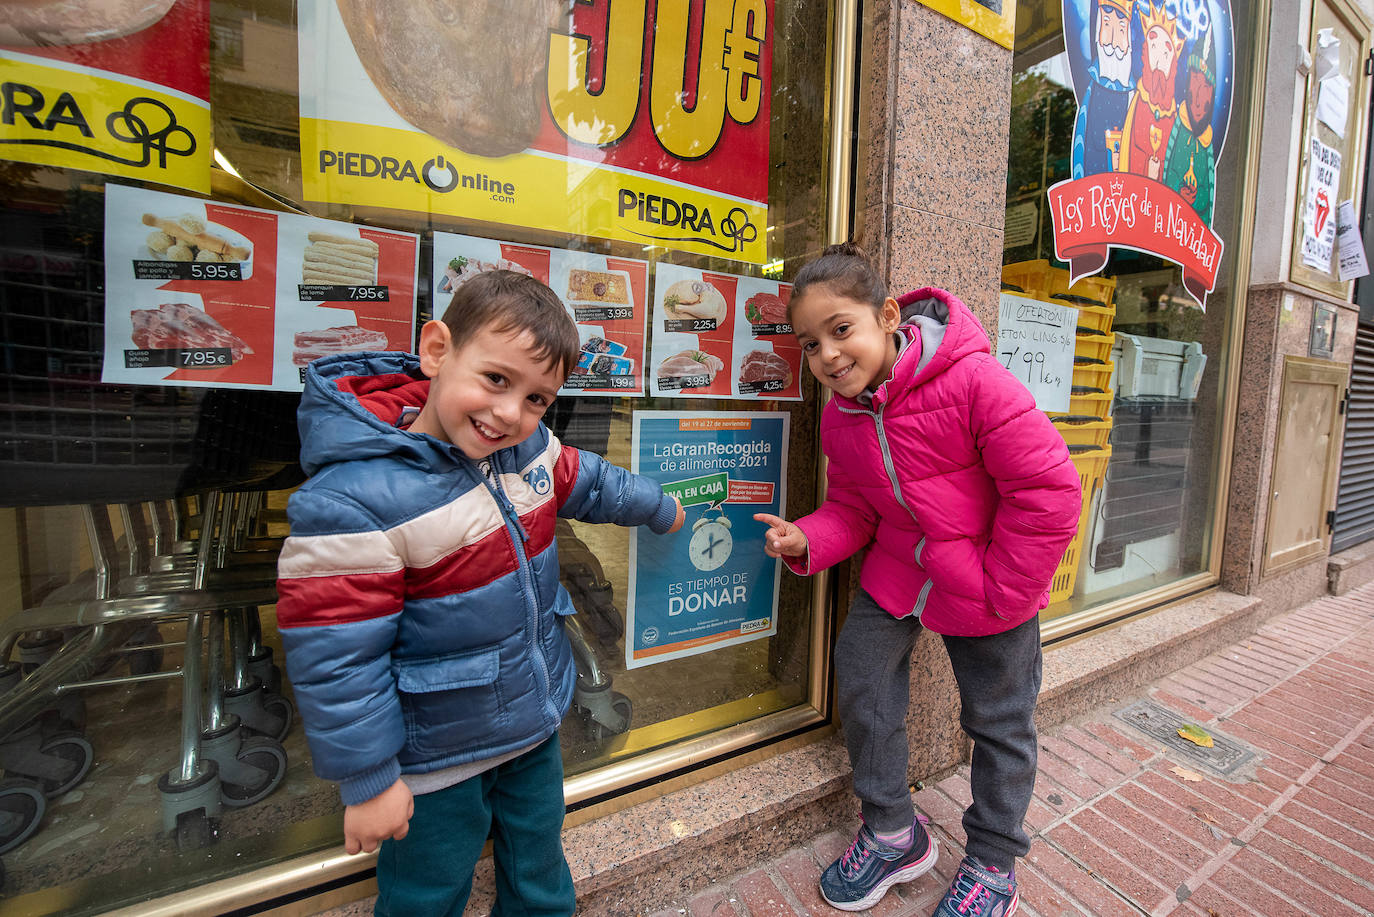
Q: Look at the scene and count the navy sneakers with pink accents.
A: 2